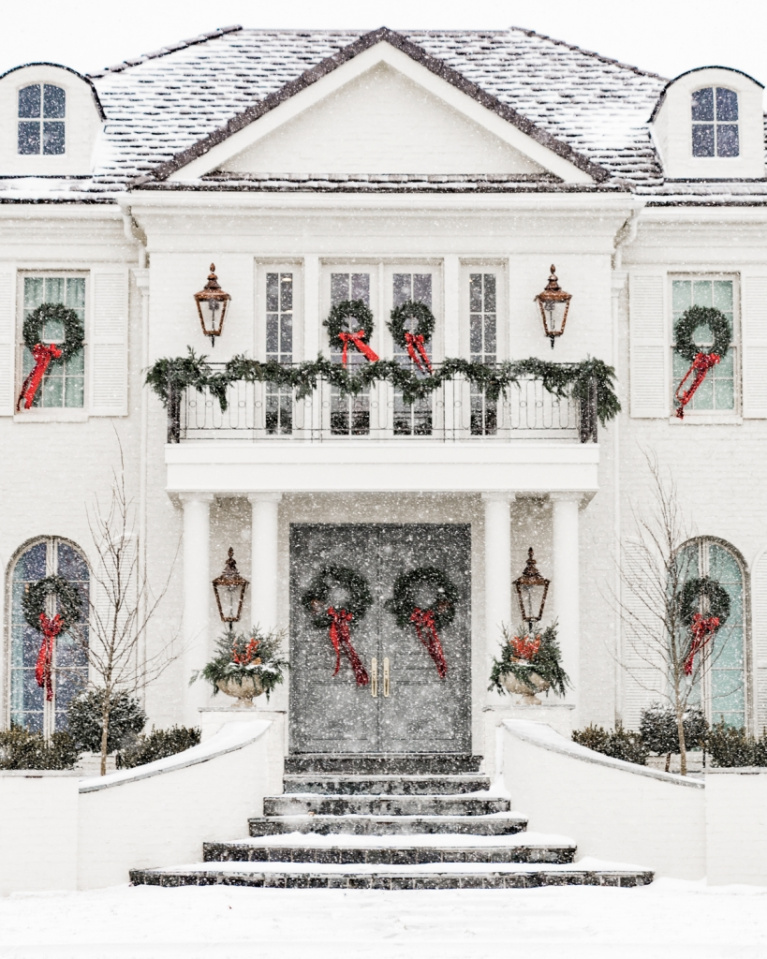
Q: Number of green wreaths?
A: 8